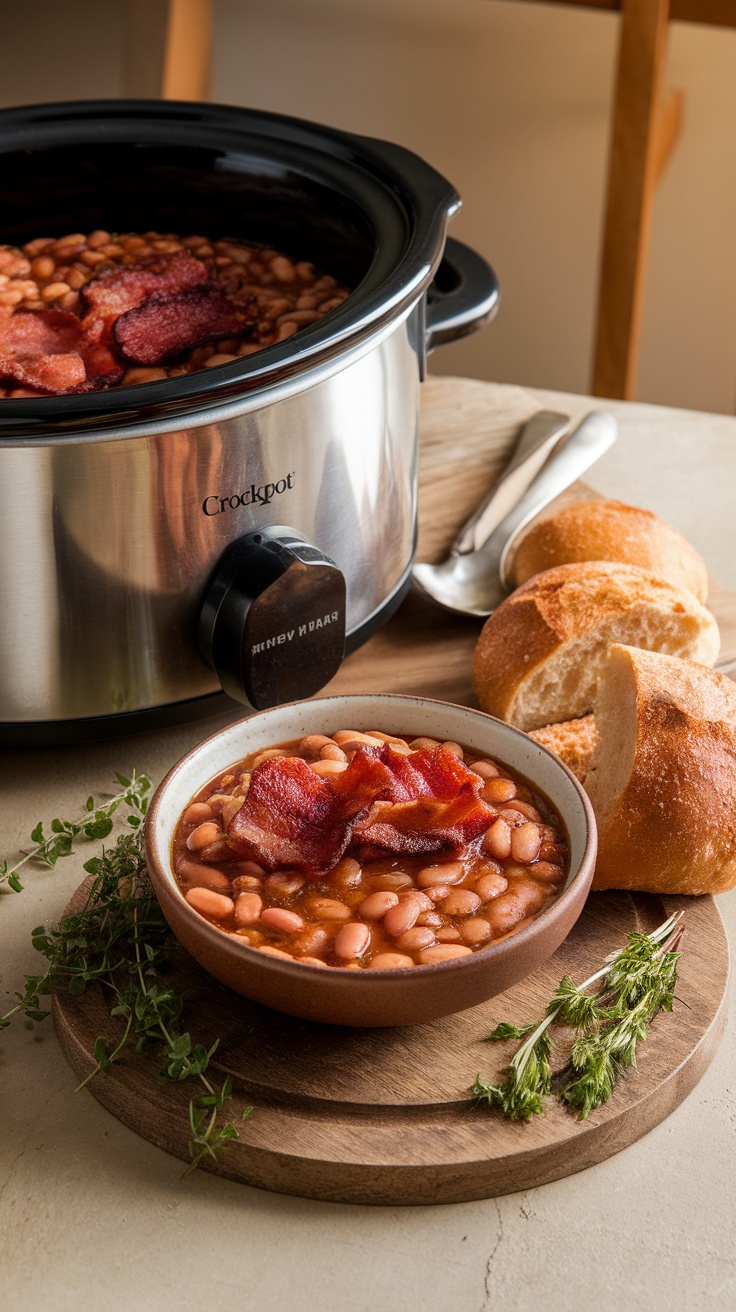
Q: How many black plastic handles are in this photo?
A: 1